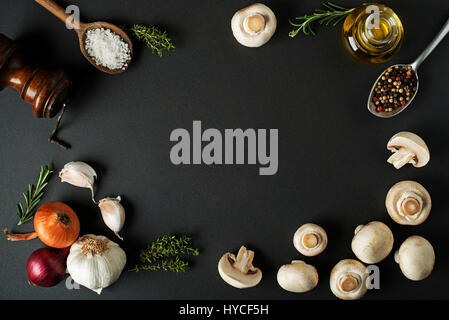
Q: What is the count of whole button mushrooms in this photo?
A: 7